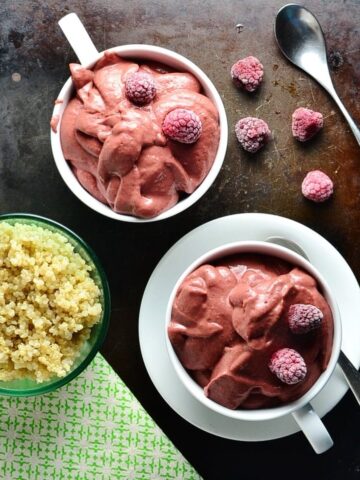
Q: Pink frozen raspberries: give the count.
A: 8